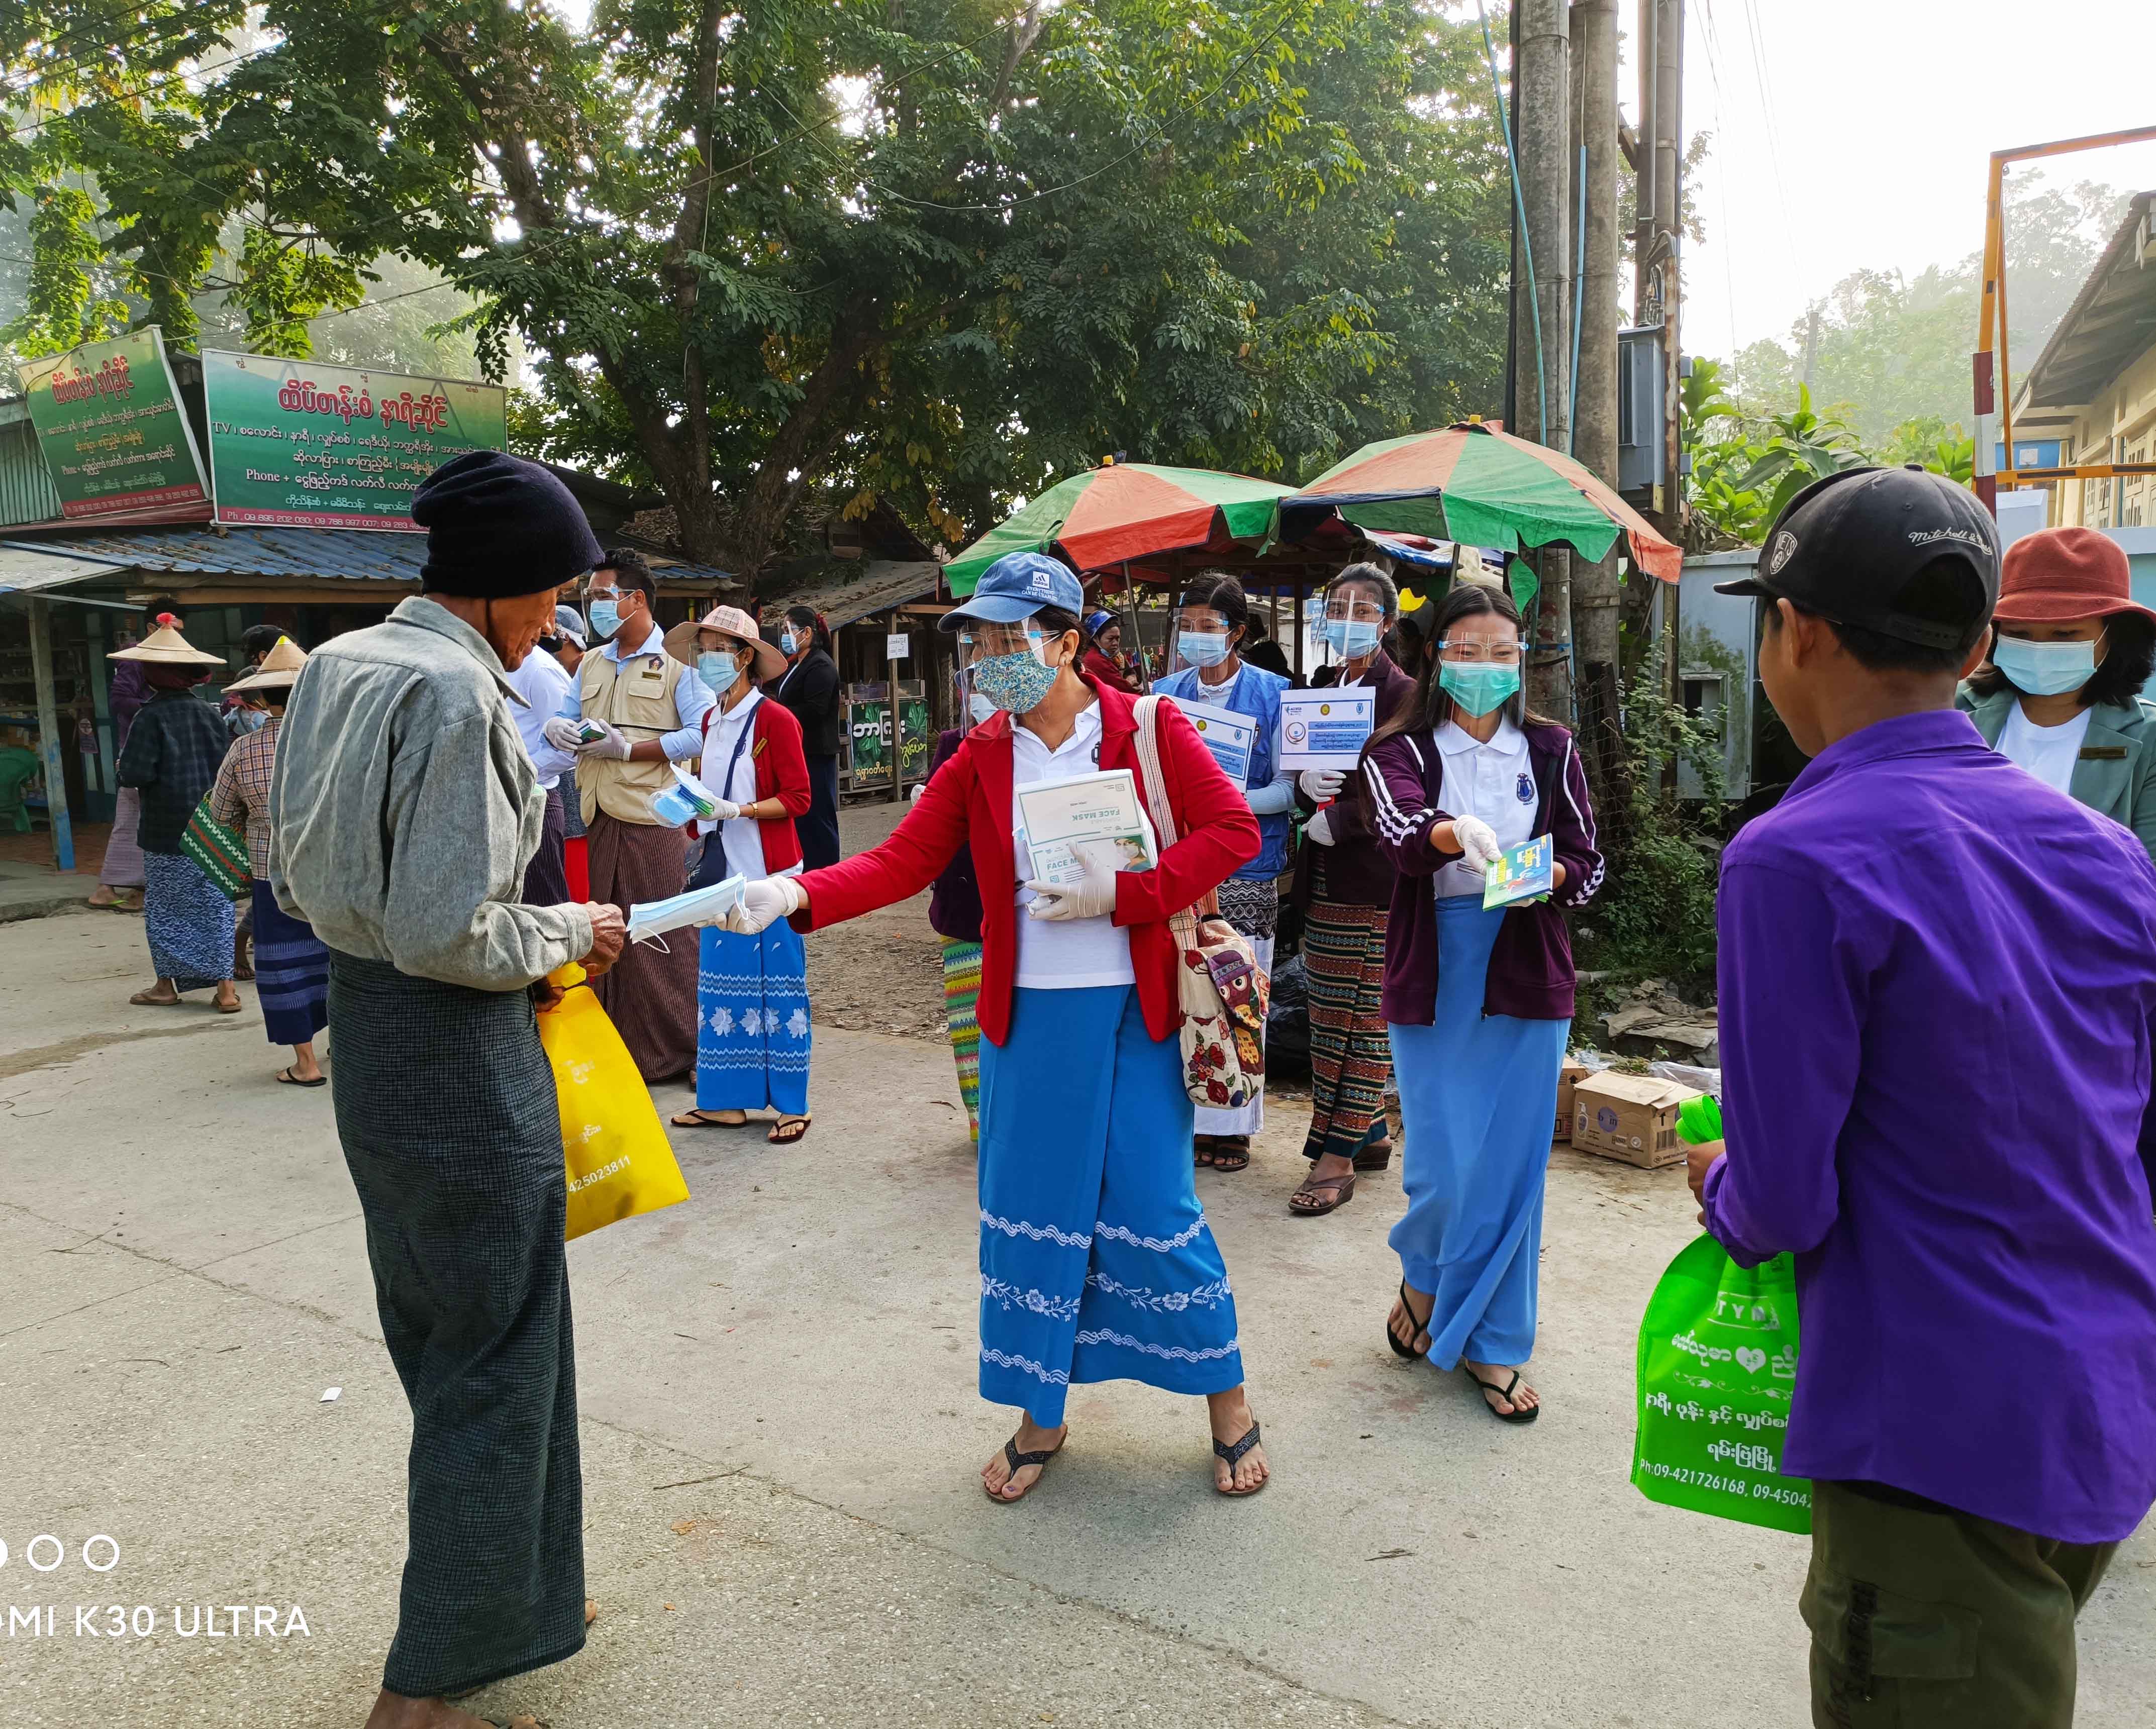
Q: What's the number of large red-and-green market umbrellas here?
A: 2